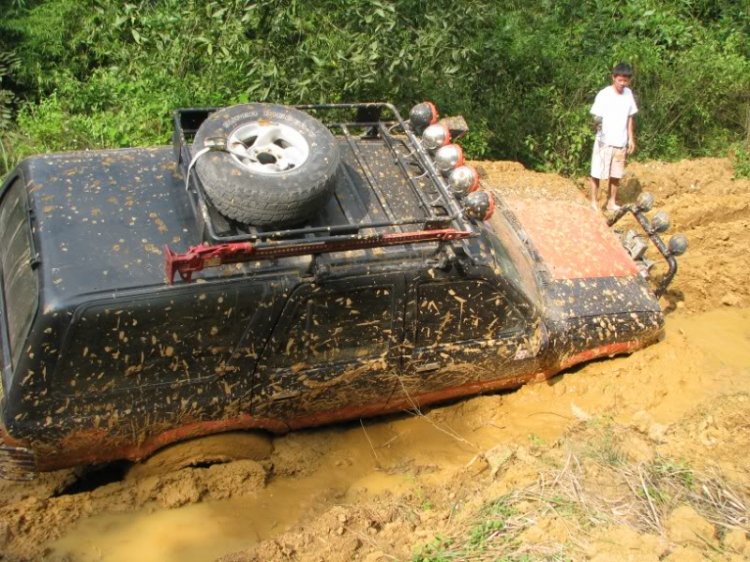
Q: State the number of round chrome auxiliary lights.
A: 8